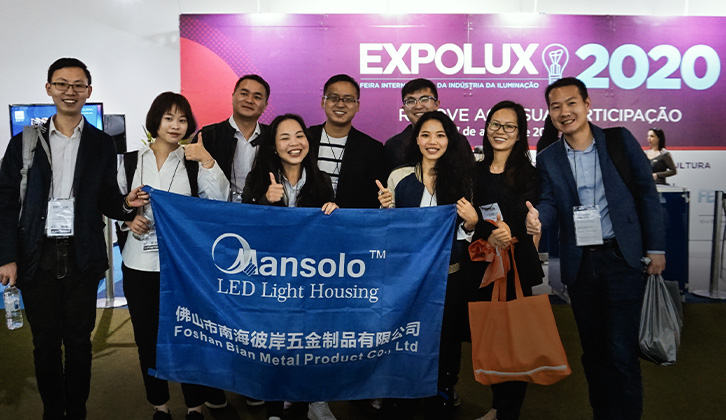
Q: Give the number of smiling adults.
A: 9